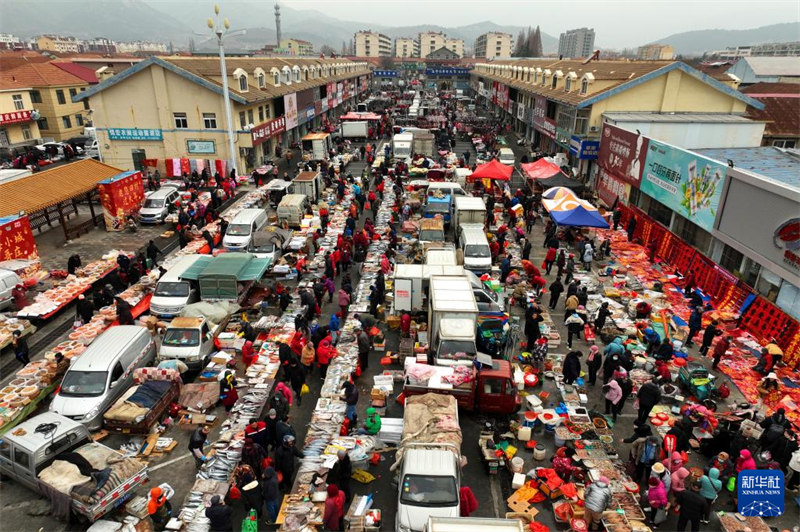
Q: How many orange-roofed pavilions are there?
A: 1